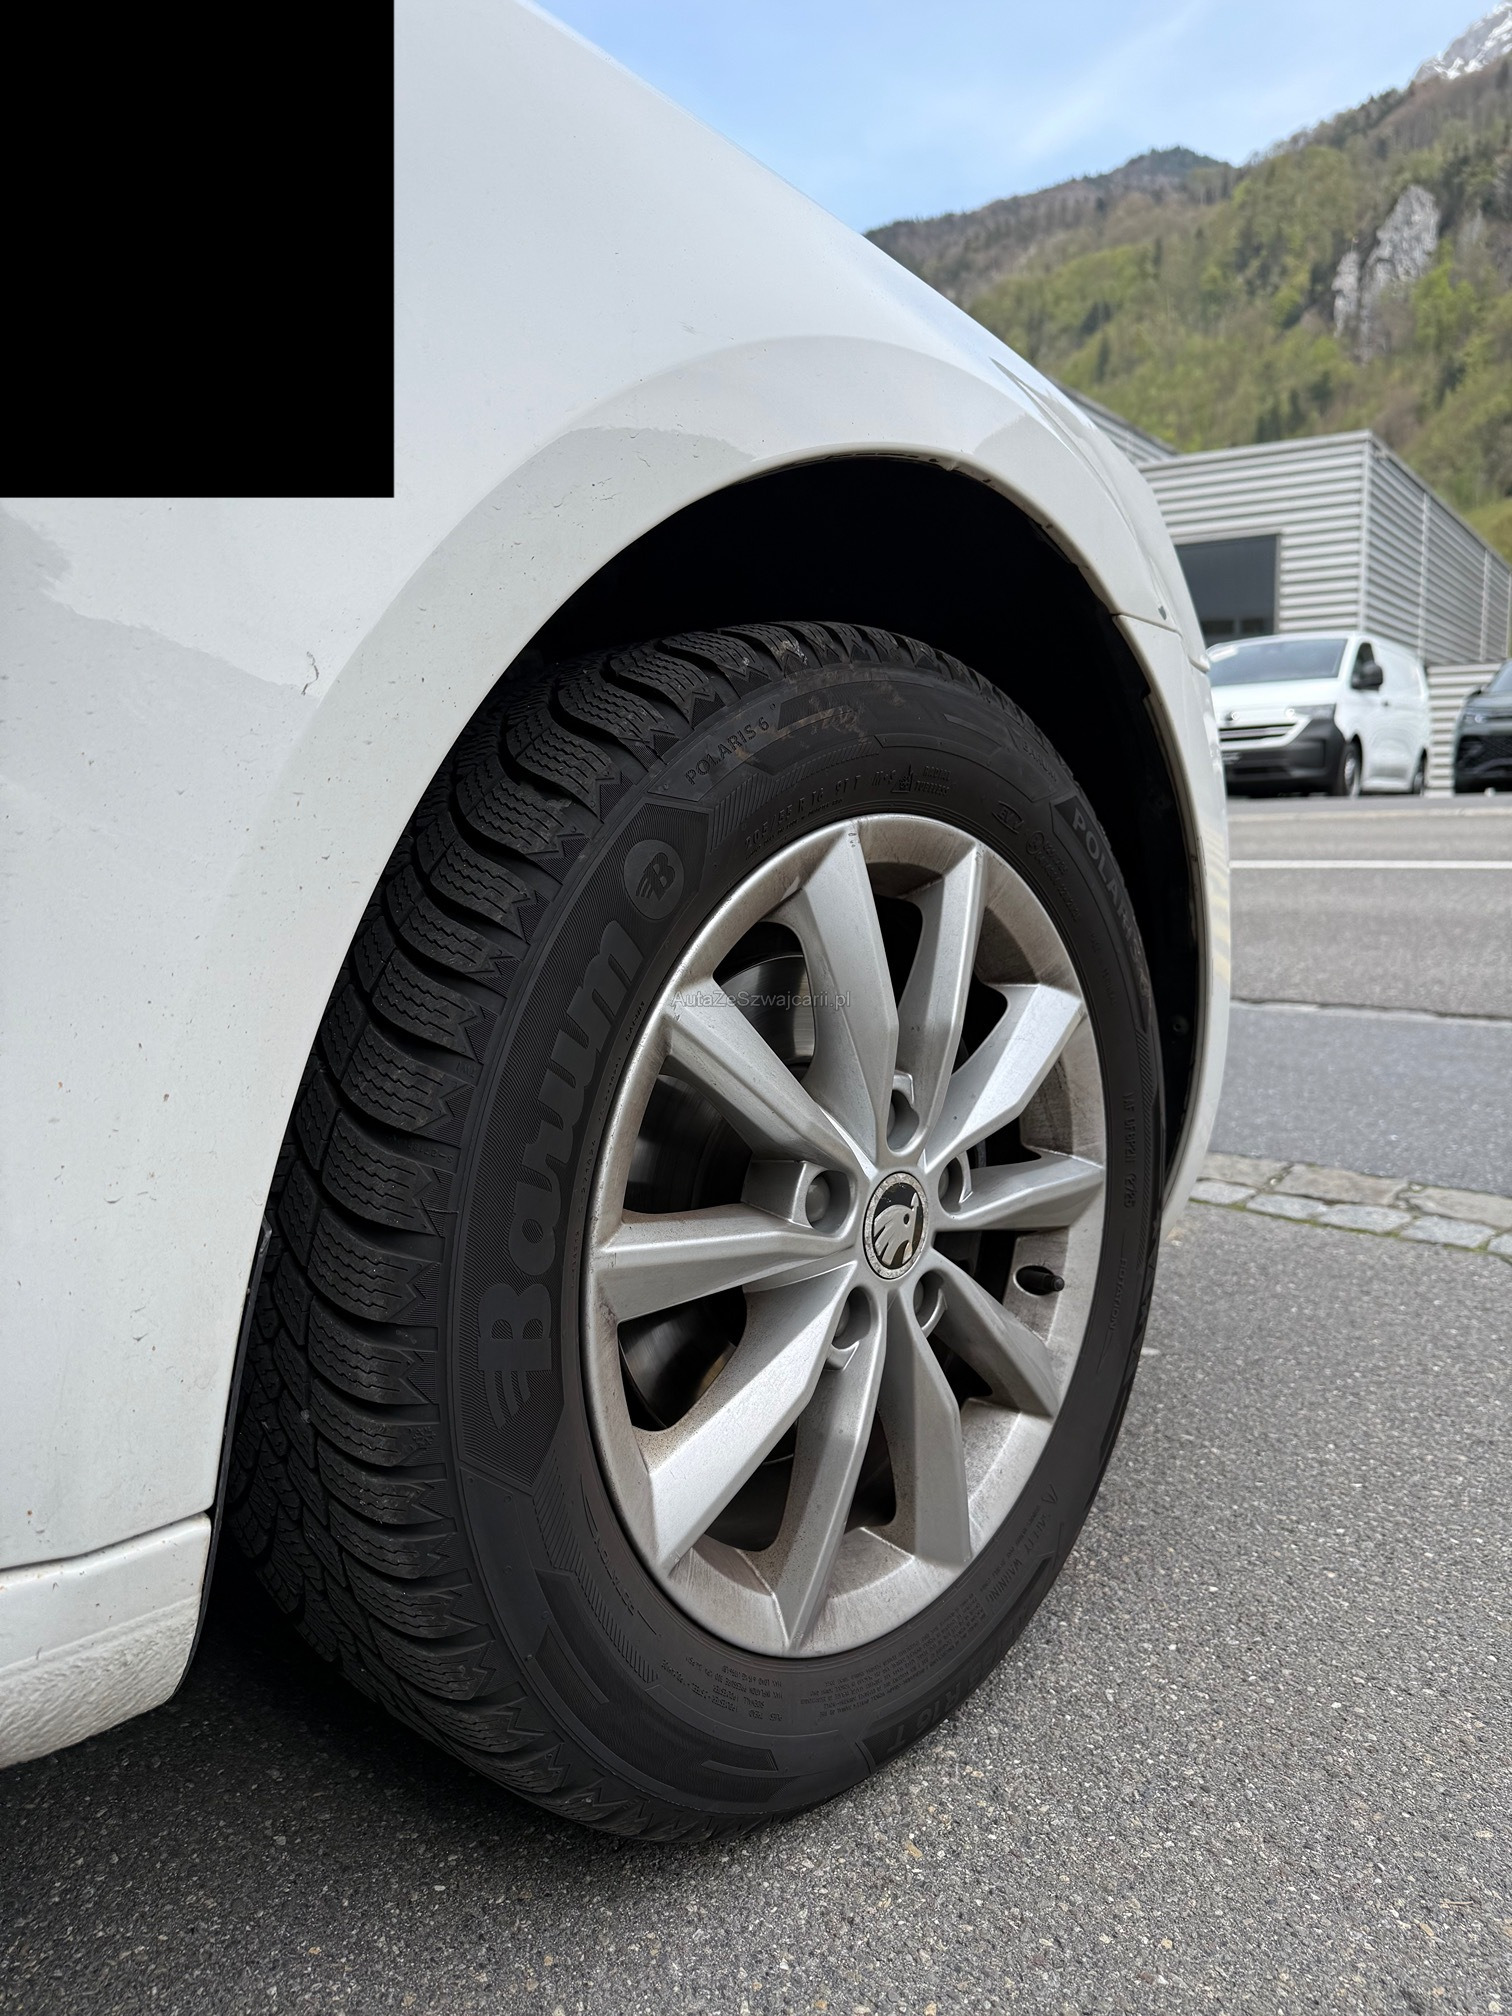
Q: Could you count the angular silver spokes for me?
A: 10